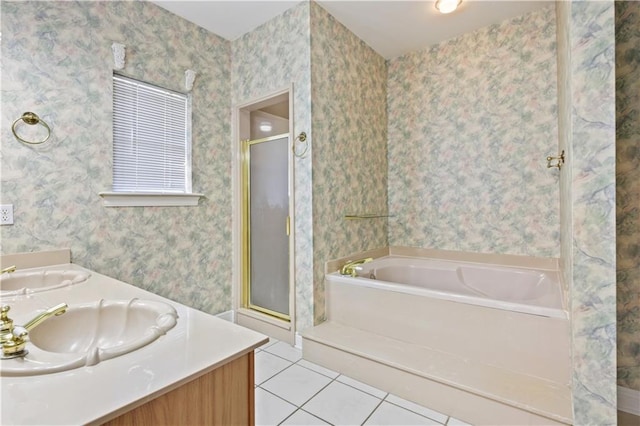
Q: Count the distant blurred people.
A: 0